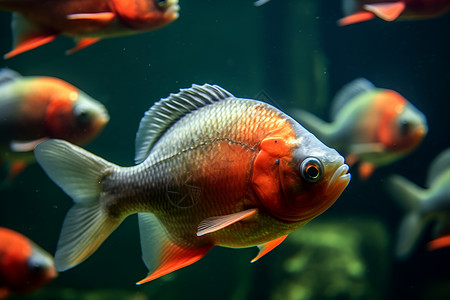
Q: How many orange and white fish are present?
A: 7